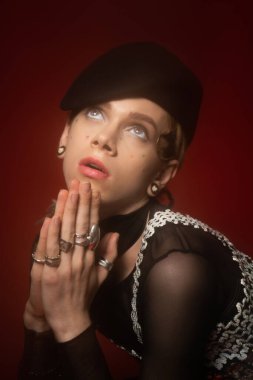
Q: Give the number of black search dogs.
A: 0